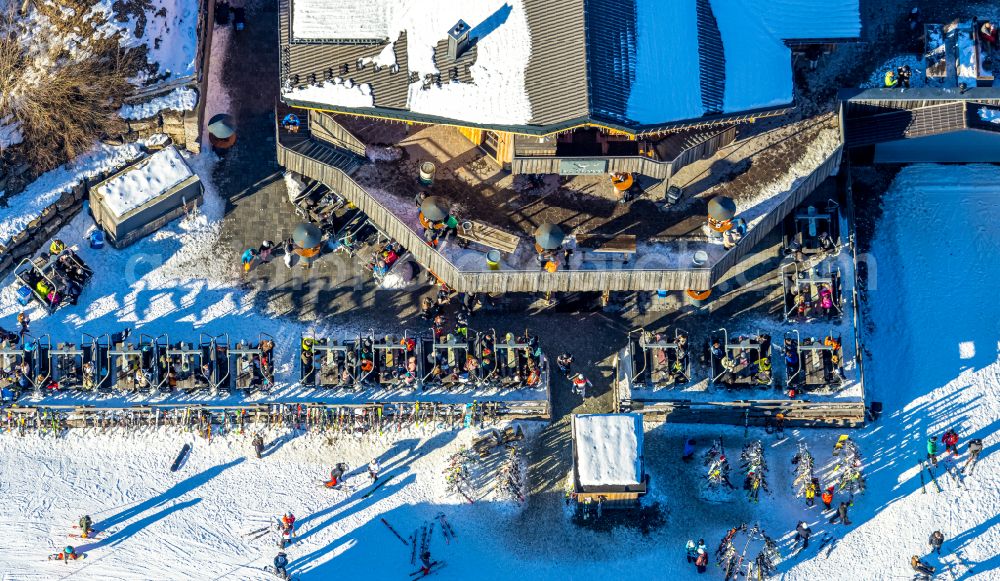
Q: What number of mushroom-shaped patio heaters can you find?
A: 5